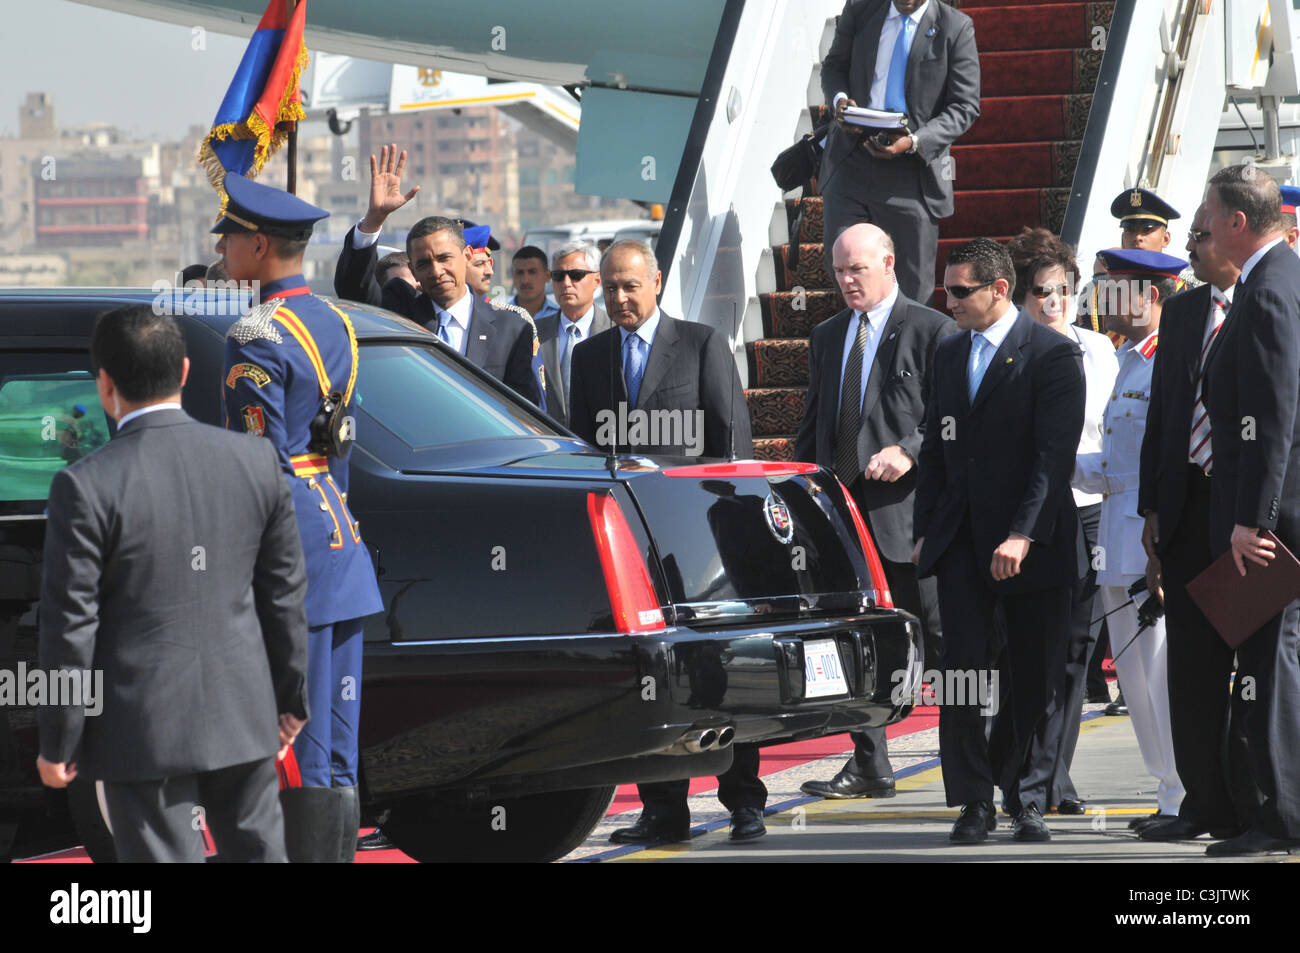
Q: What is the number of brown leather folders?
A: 1